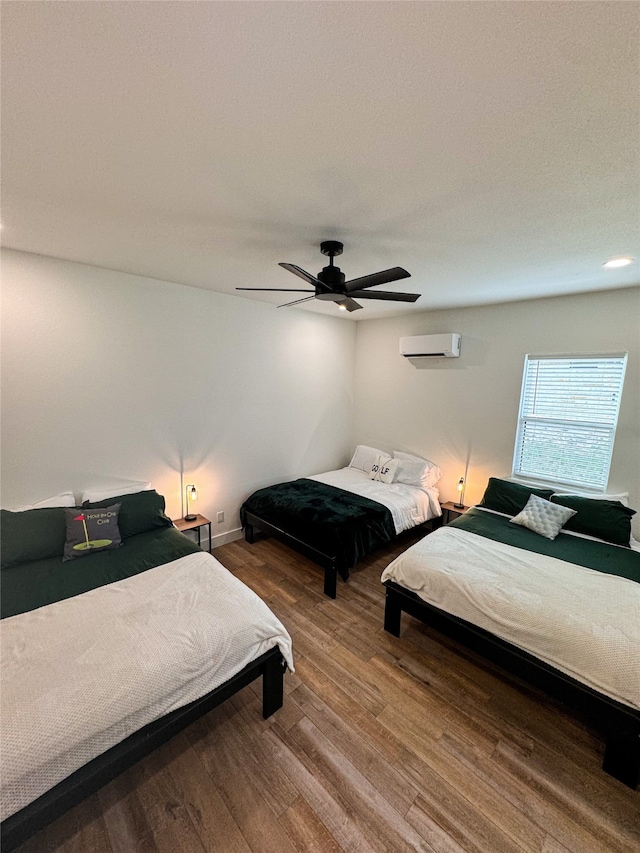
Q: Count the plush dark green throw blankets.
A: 1